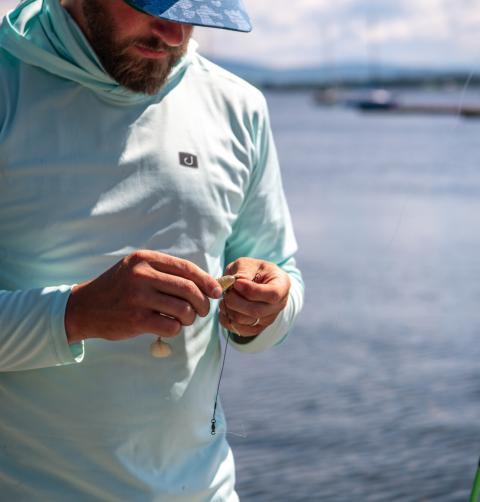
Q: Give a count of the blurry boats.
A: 2